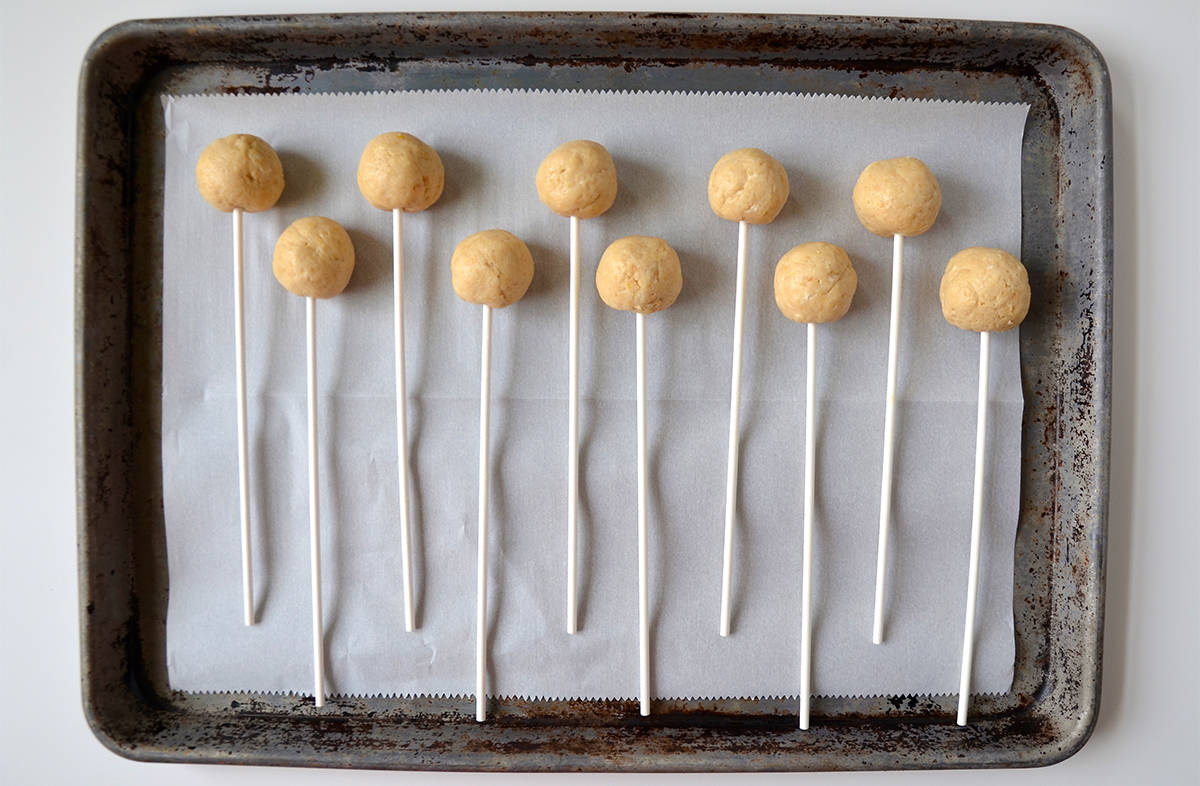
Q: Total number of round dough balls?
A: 10